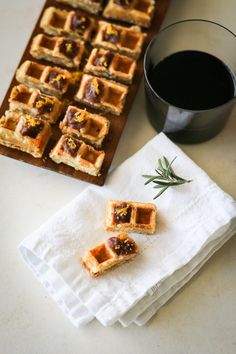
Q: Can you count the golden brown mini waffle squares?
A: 14